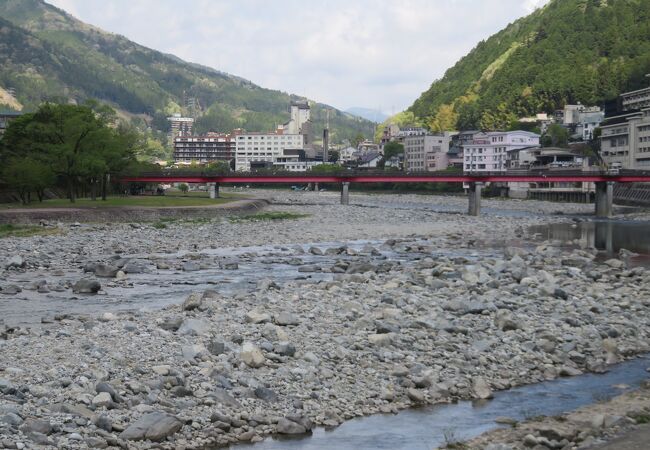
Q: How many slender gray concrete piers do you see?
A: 4